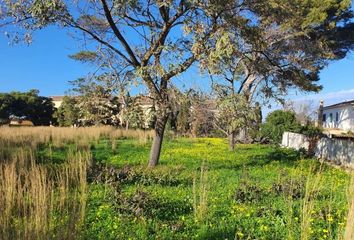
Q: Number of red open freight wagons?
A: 0